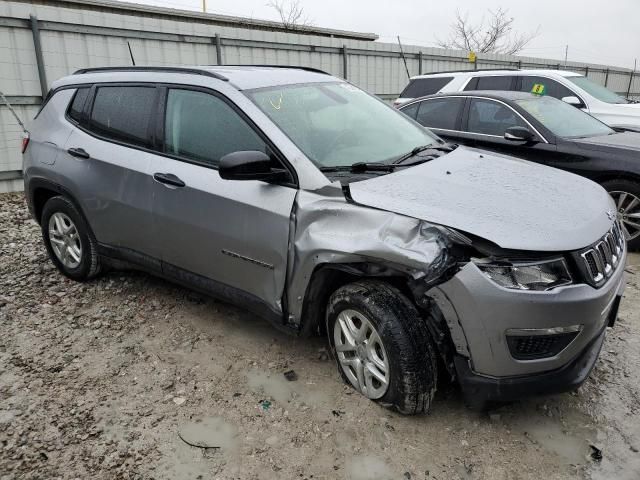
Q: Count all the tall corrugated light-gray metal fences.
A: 1